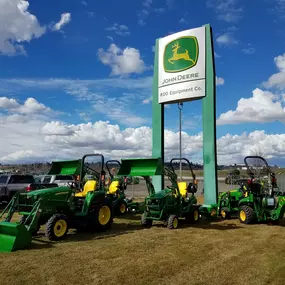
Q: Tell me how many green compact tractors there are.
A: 4